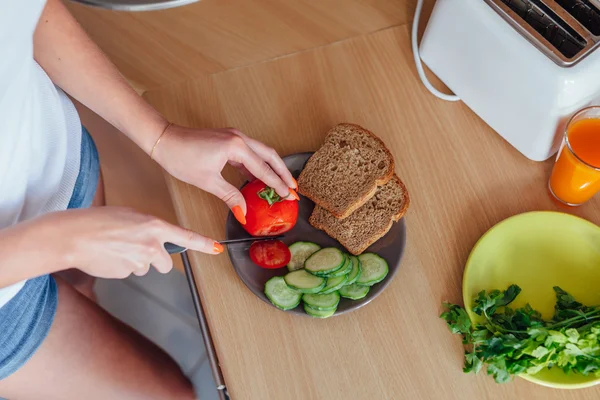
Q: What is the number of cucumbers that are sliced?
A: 11